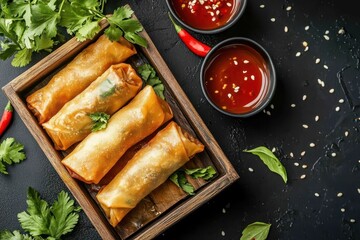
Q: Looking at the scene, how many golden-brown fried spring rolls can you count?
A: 4